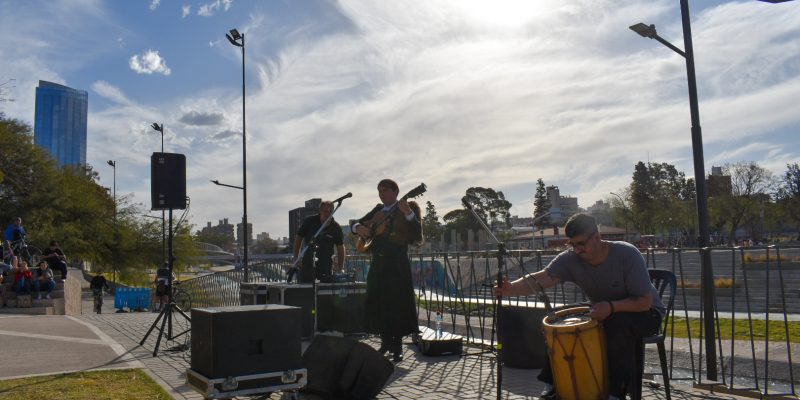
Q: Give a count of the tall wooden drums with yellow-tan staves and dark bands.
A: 1